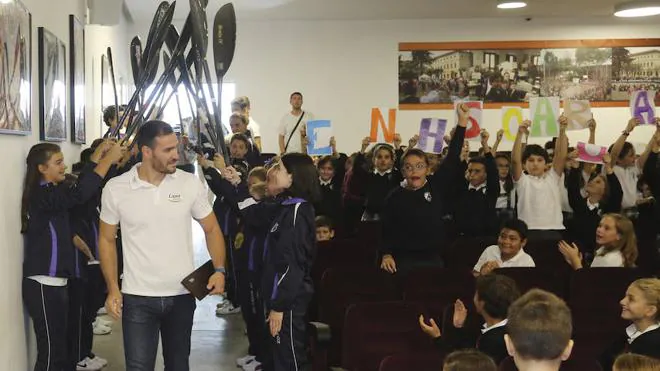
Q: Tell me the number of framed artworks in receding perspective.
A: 3